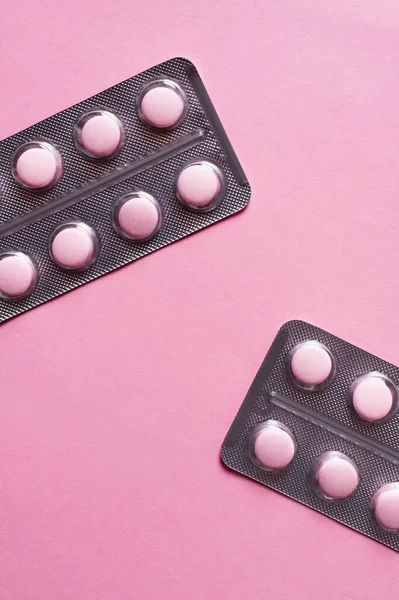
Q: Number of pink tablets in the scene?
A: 12